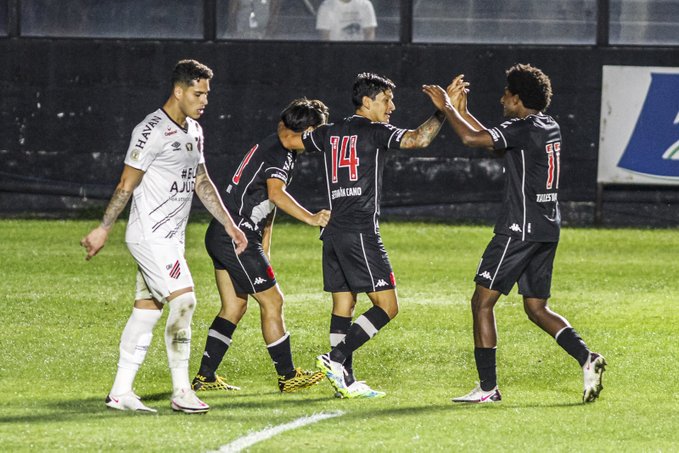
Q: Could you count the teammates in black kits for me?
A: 3